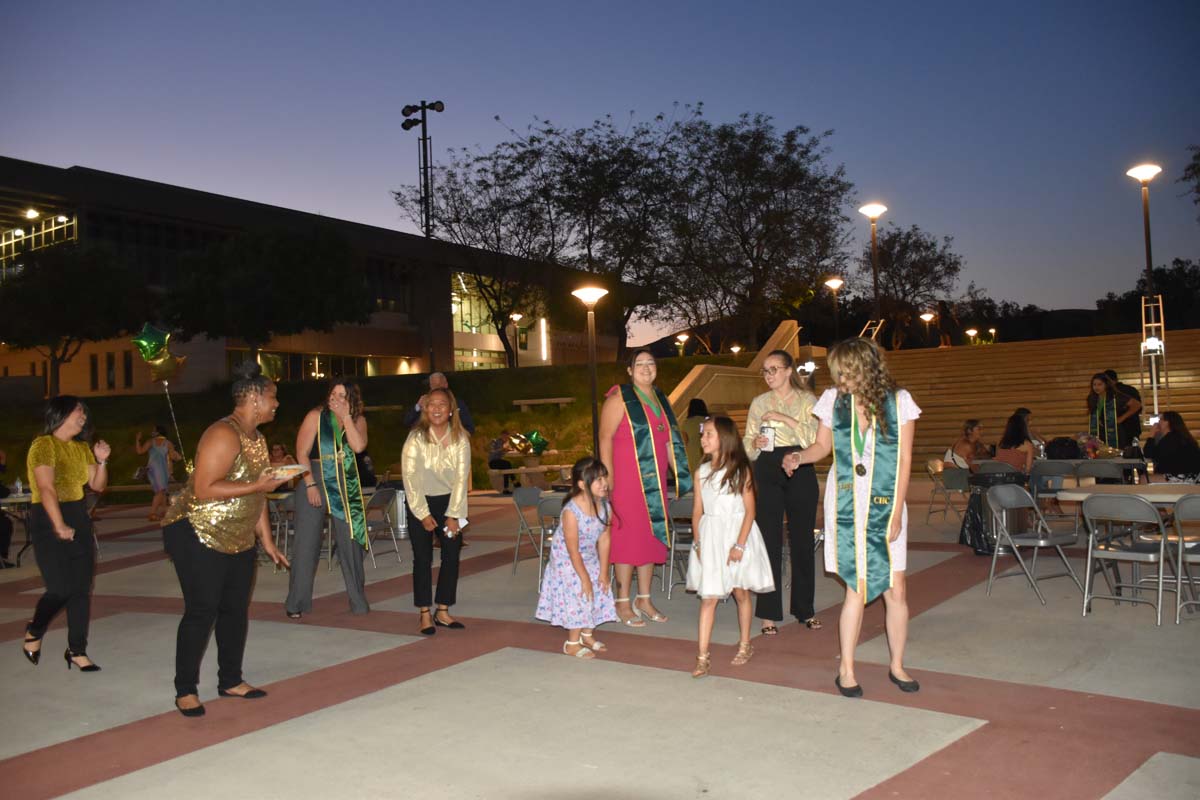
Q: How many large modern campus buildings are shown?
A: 1